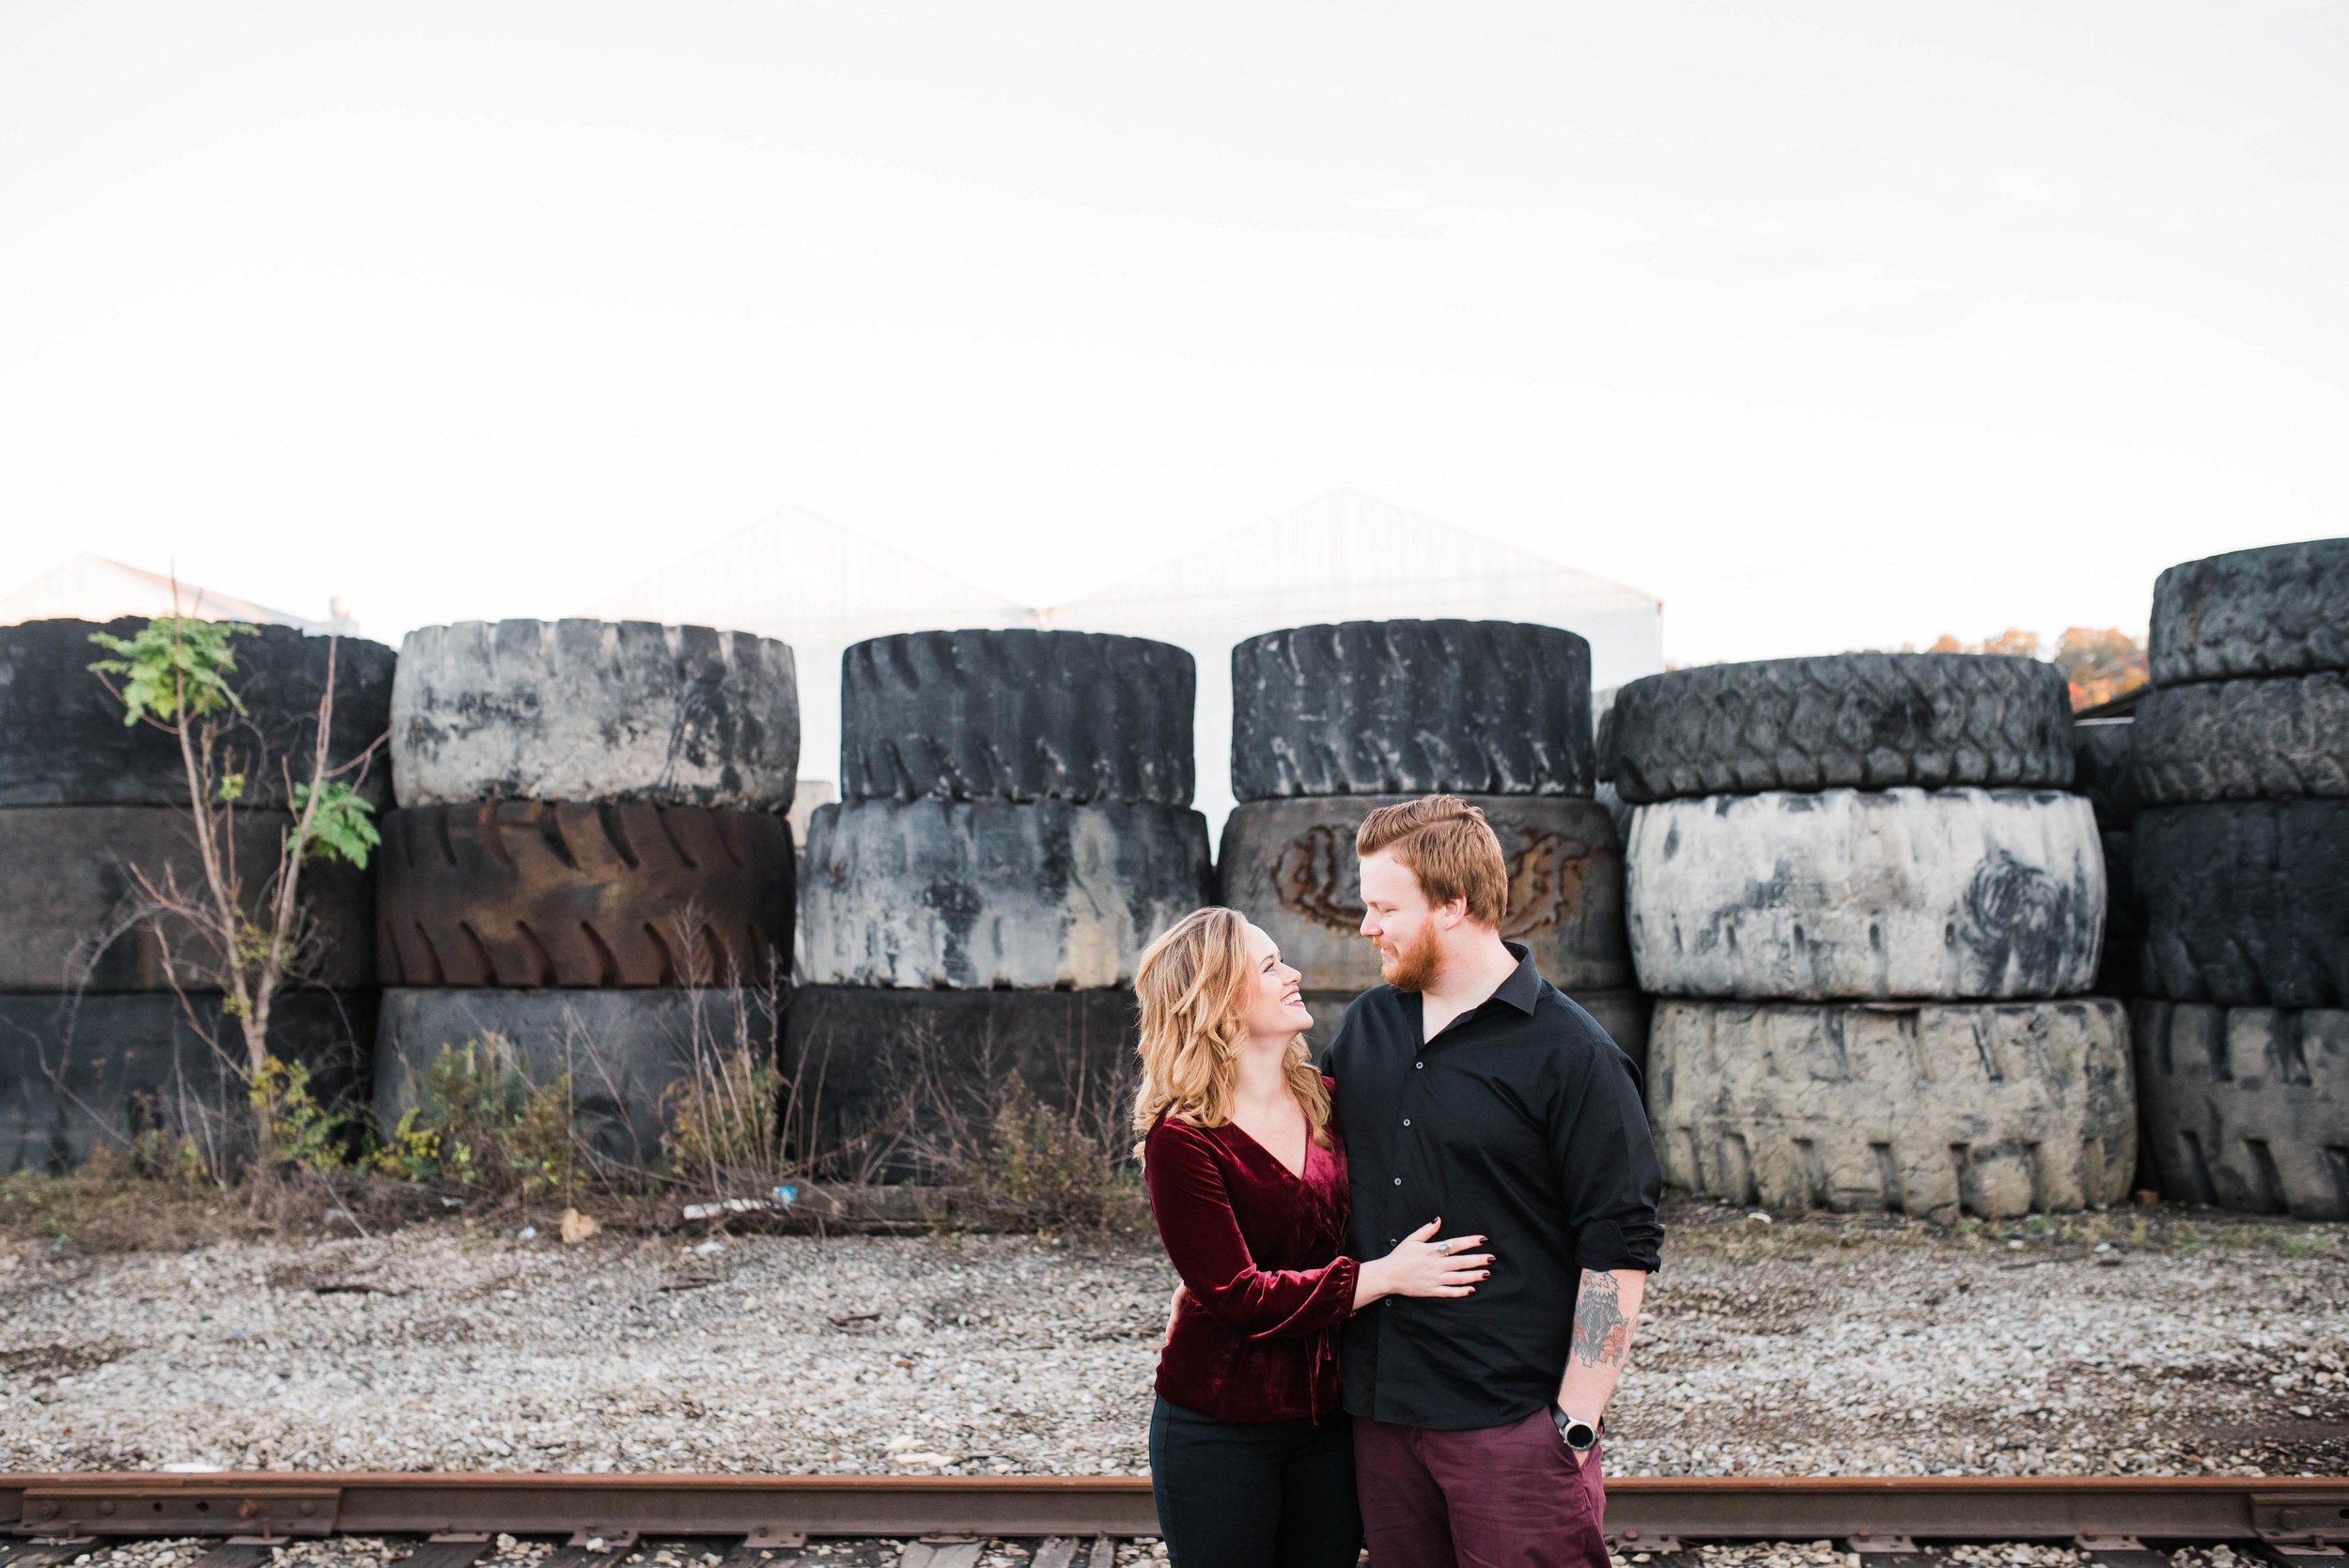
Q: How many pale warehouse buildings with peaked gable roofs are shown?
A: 3